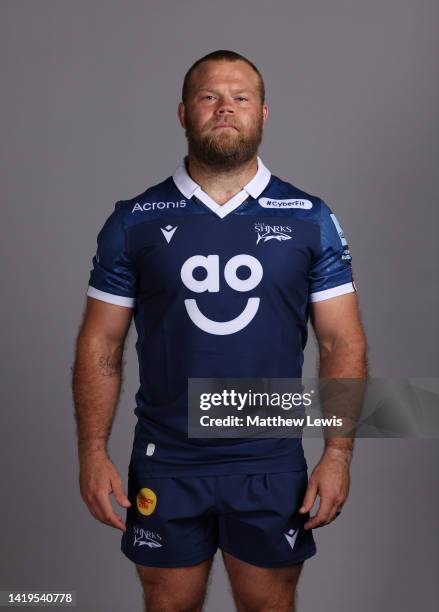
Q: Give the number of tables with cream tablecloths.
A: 0